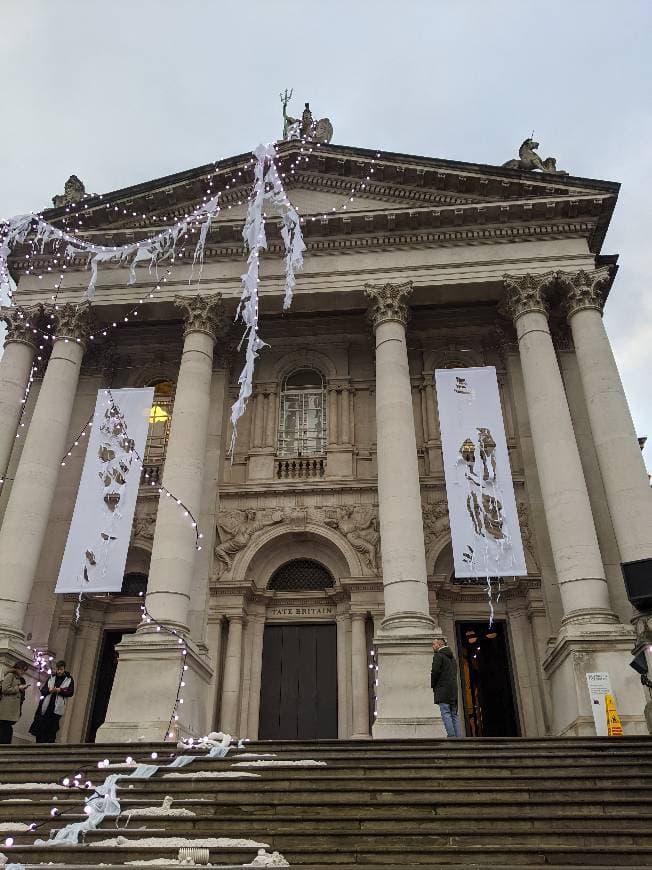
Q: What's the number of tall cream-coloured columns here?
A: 6